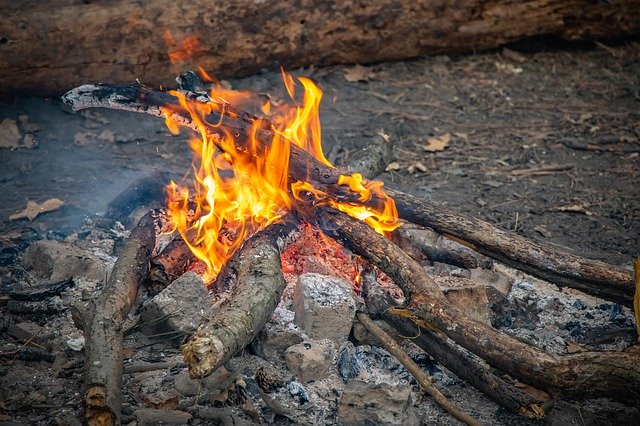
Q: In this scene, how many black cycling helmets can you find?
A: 0